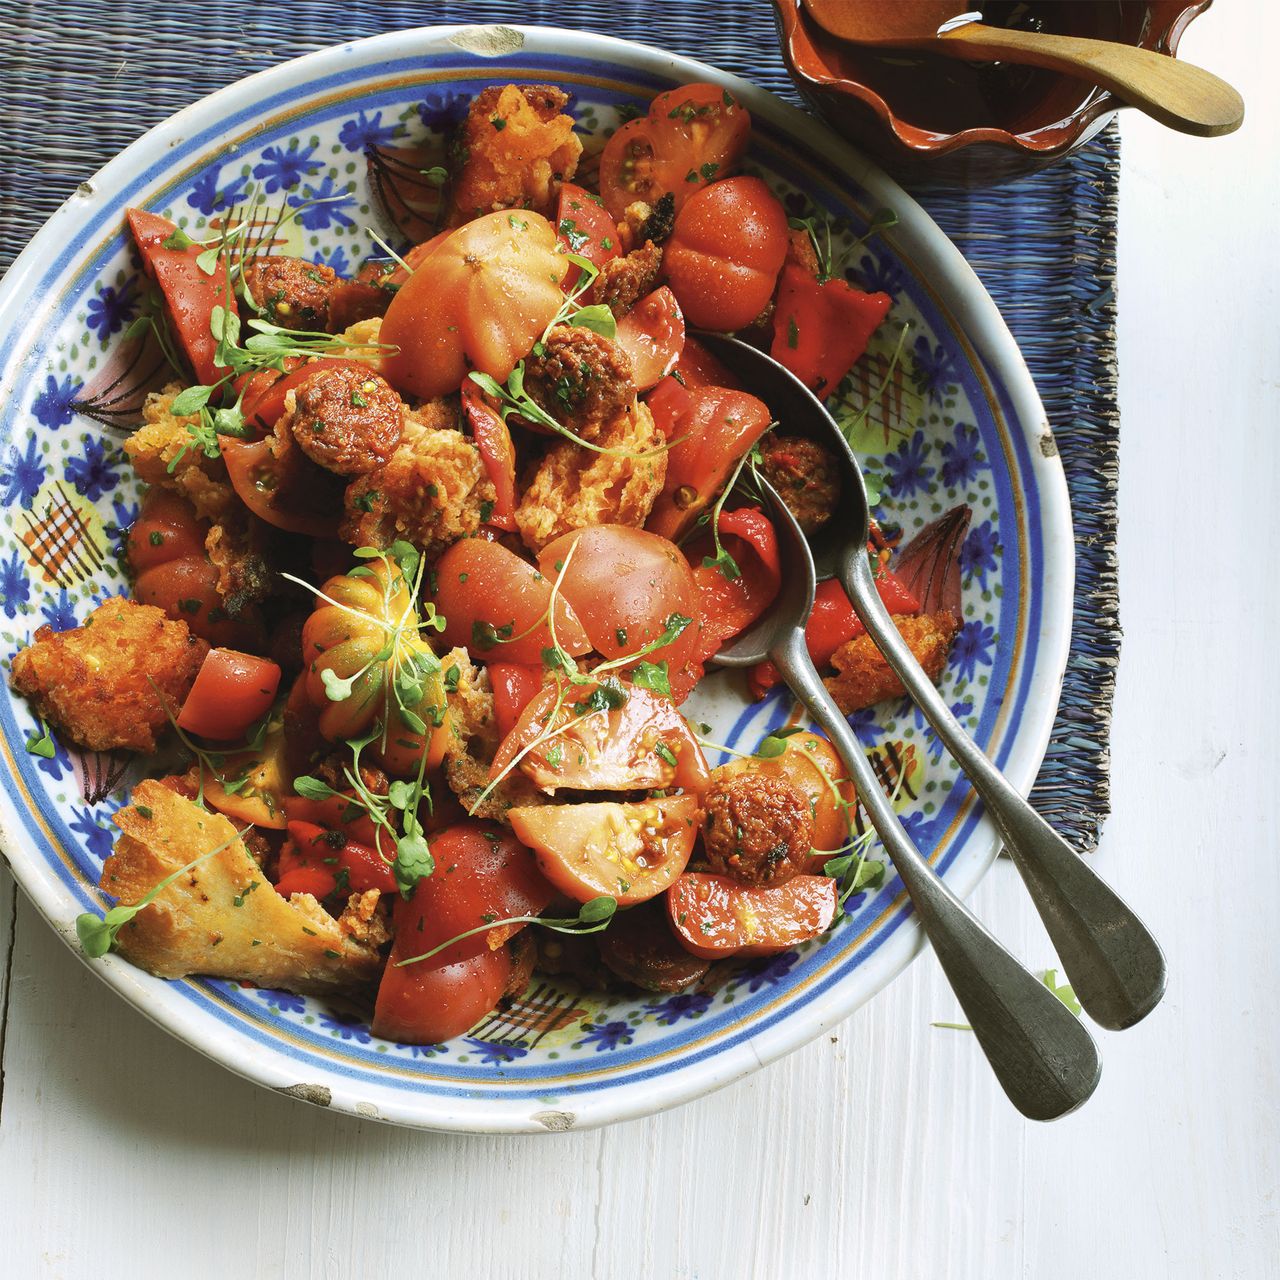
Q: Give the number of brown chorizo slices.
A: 6